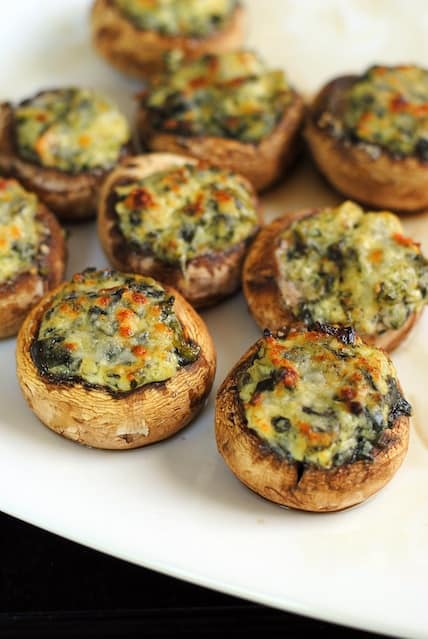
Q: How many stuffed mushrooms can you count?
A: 9